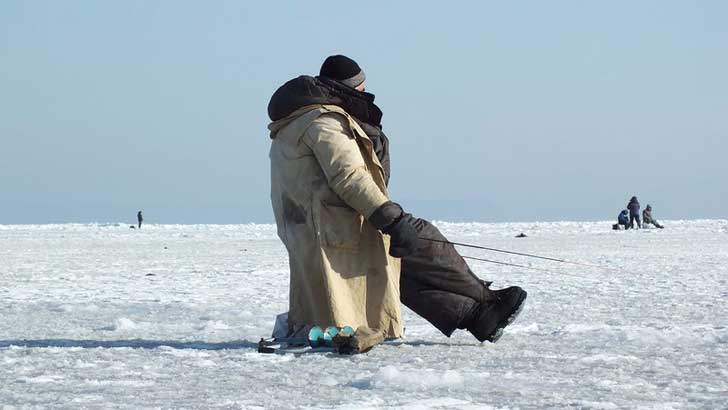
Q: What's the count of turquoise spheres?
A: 3